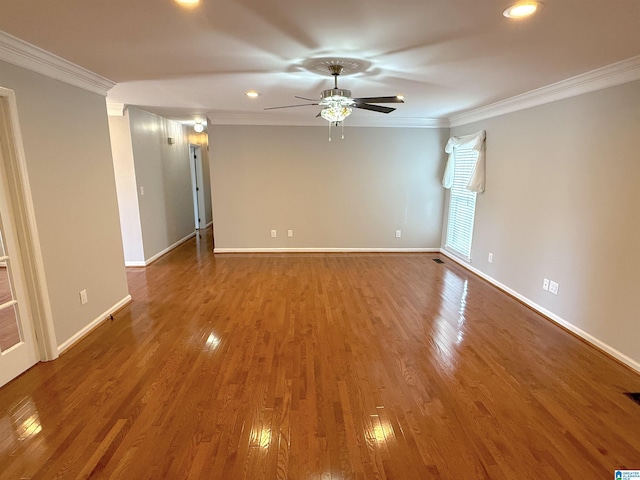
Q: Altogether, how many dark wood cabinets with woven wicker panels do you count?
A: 0